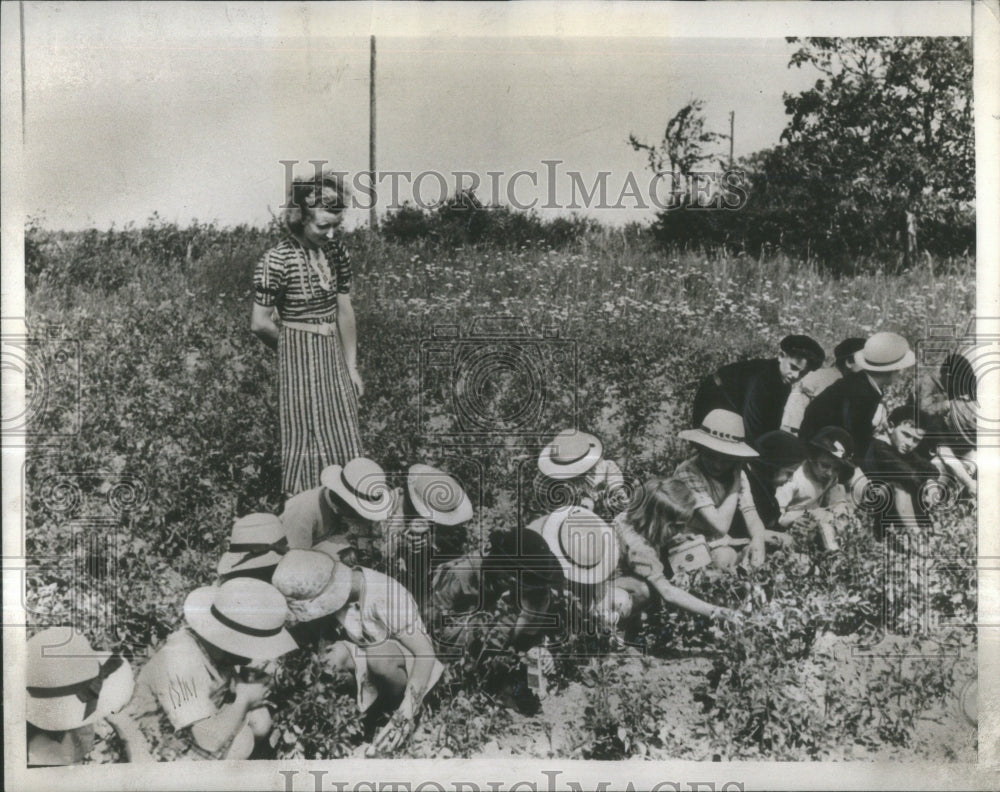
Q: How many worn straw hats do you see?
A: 10